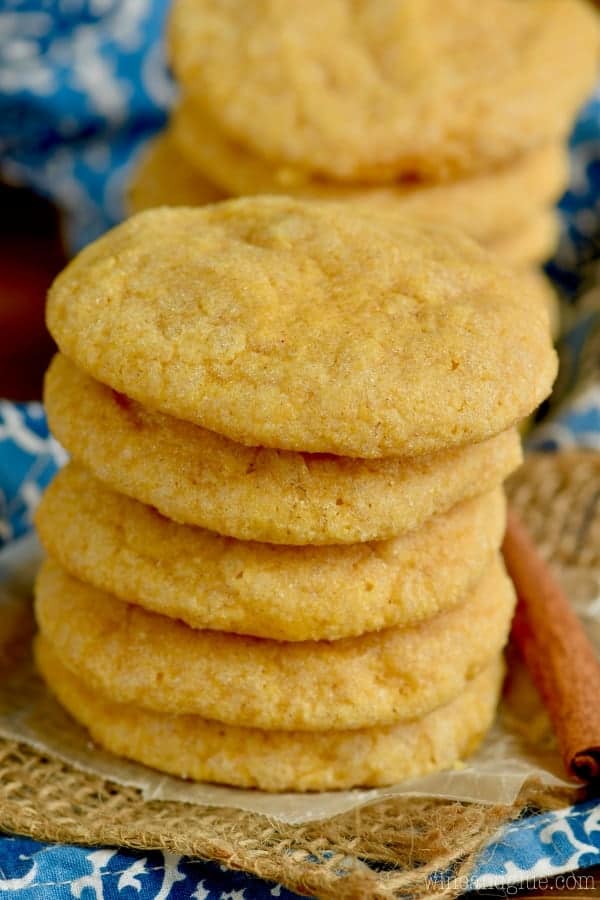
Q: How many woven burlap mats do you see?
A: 1